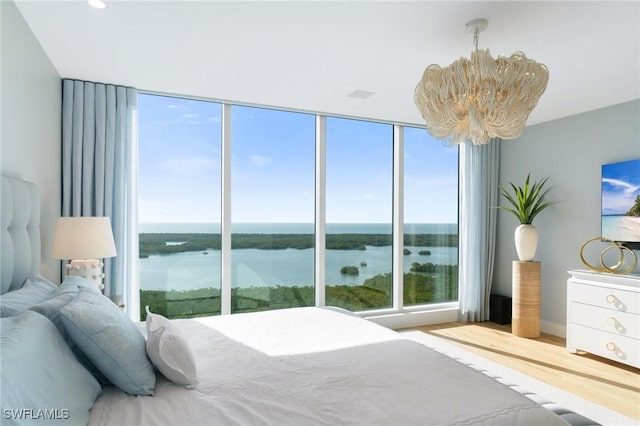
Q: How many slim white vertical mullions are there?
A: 3